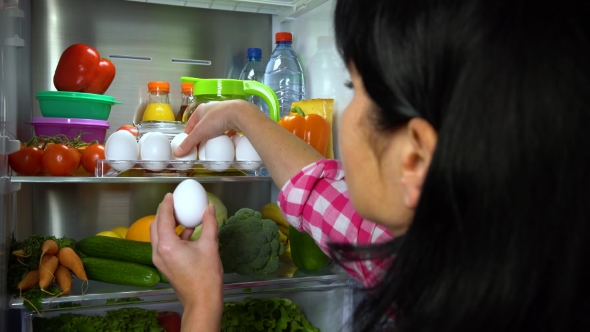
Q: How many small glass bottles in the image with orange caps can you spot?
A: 2